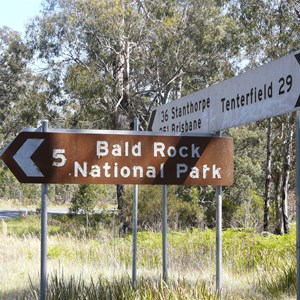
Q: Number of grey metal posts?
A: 5